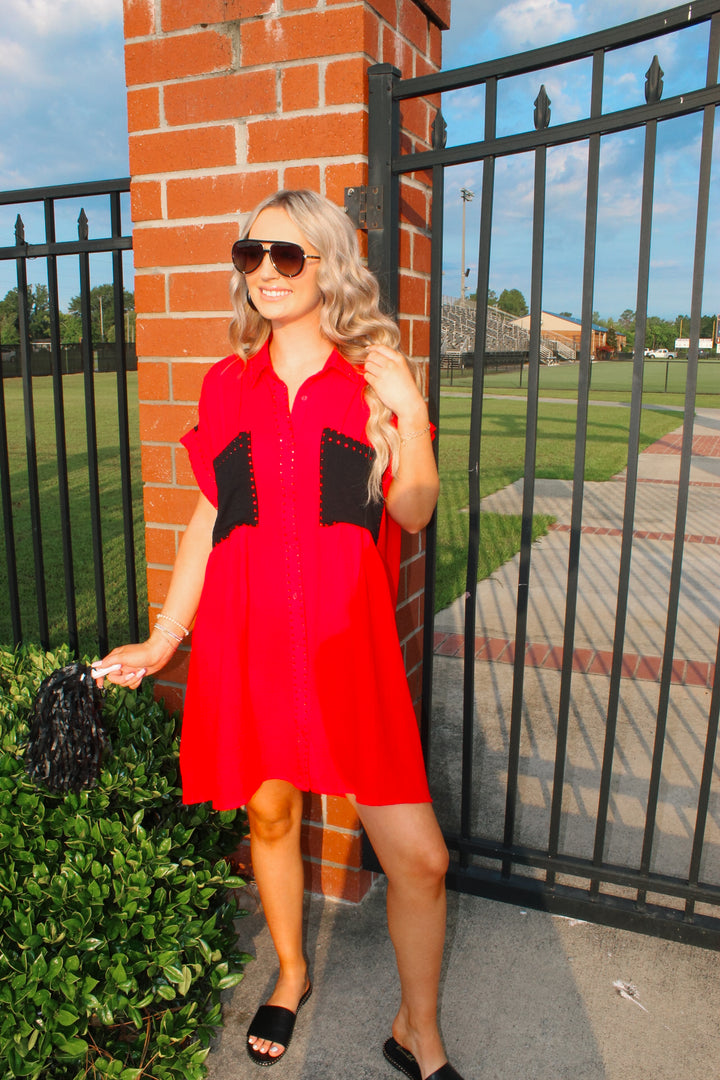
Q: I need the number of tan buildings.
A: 1